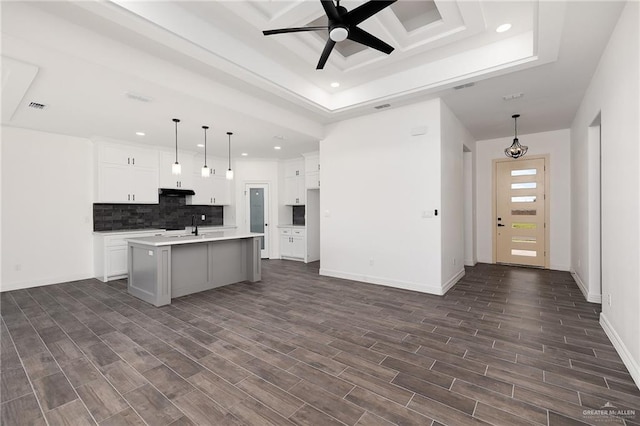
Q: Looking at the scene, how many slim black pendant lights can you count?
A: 3